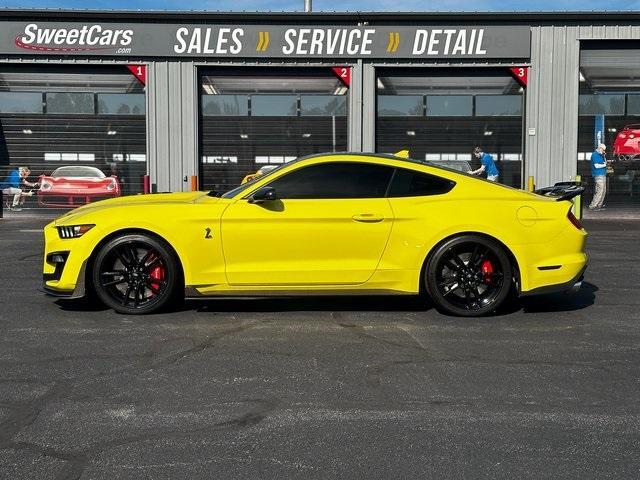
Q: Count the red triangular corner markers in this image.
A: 3